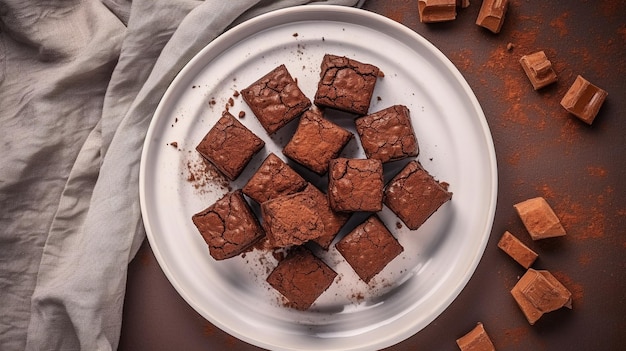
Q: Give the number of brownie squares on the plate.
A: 13